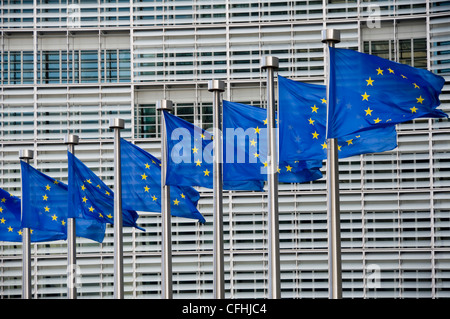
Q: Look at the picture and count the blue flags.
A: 8